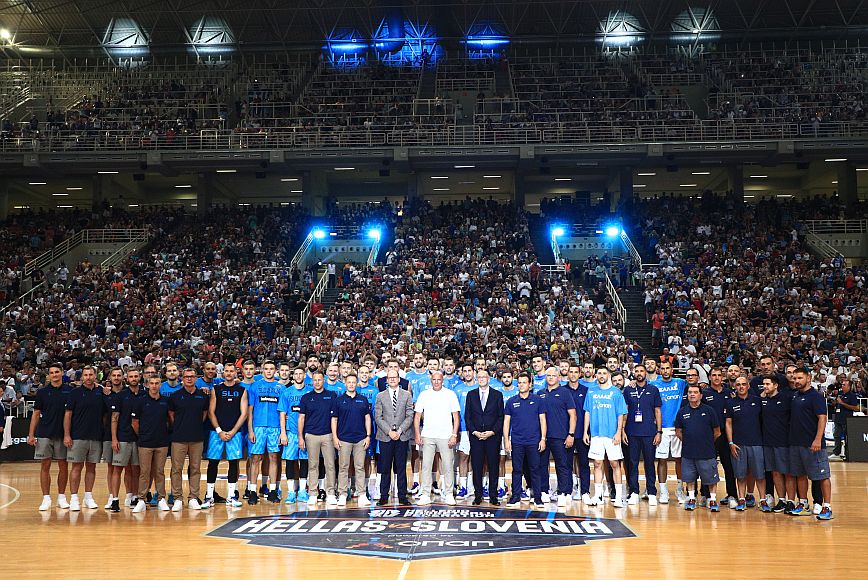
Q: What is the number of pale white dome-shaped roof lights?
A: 4